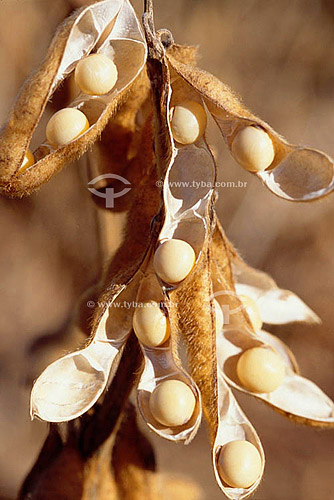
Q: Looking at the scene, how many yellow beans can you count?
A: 12